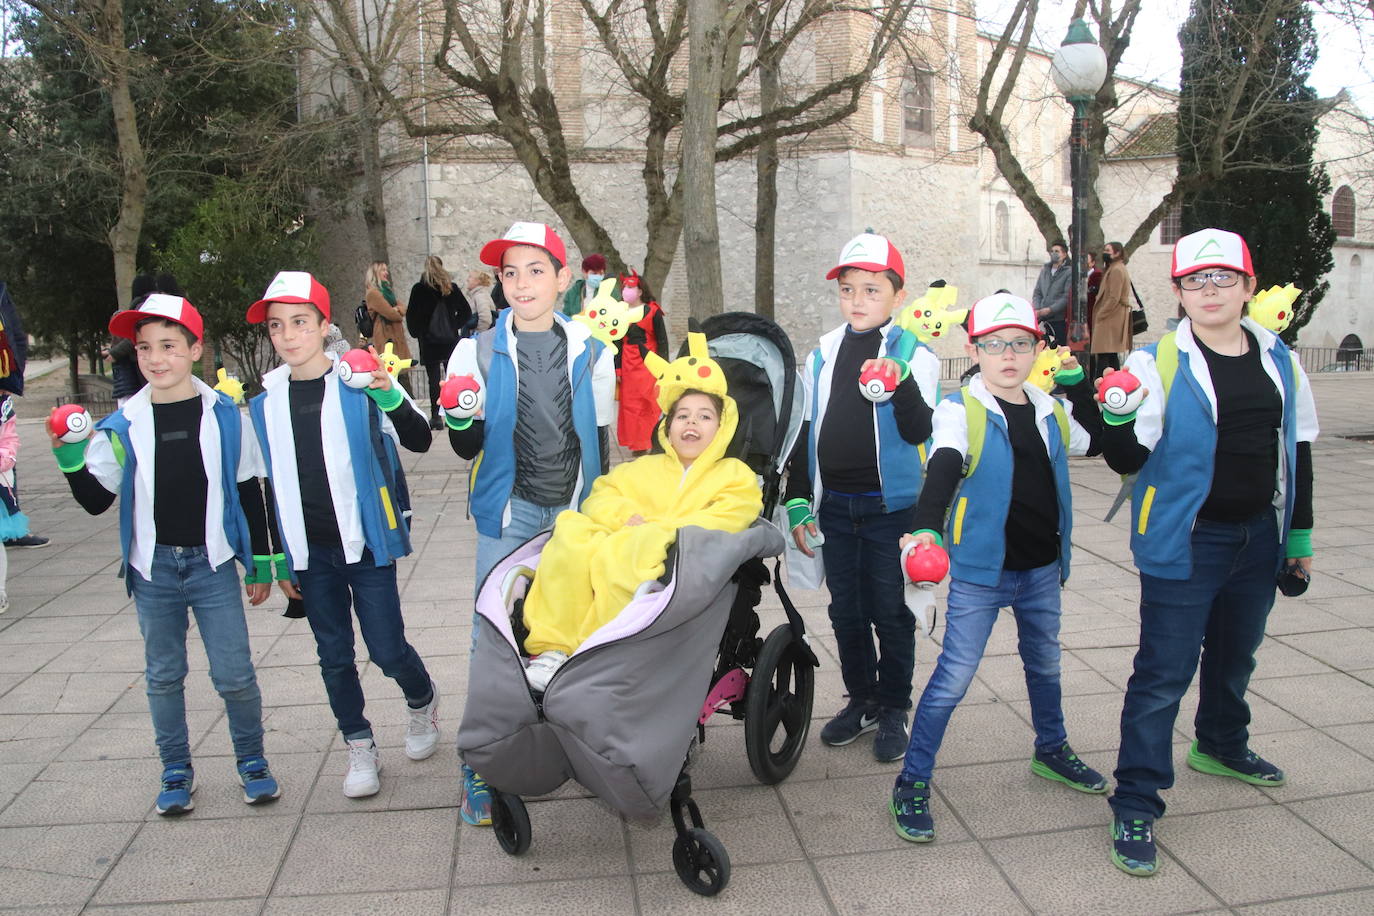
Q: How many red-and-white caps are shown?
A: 6